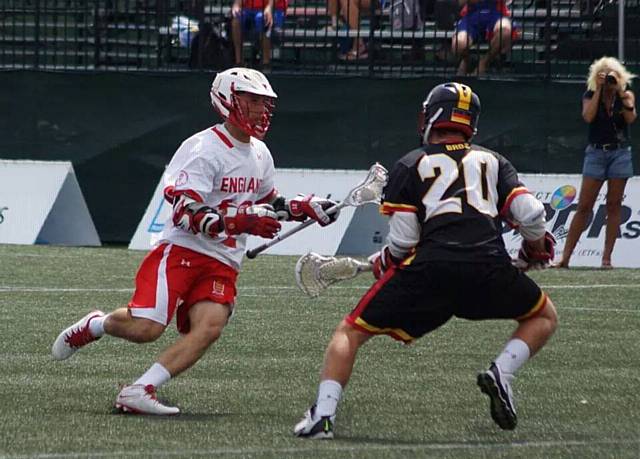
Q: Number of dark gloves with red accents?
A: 2